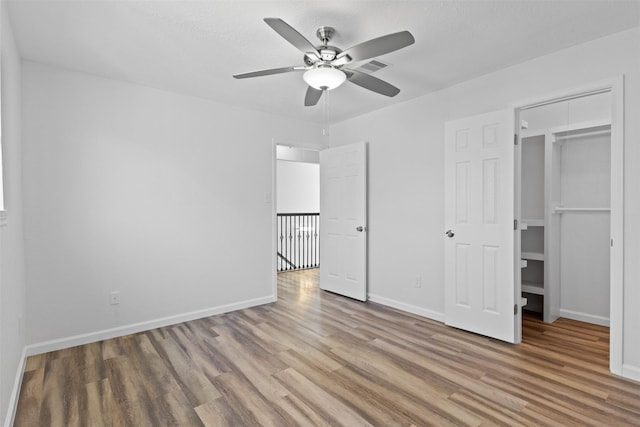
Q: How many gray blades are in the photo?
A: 5